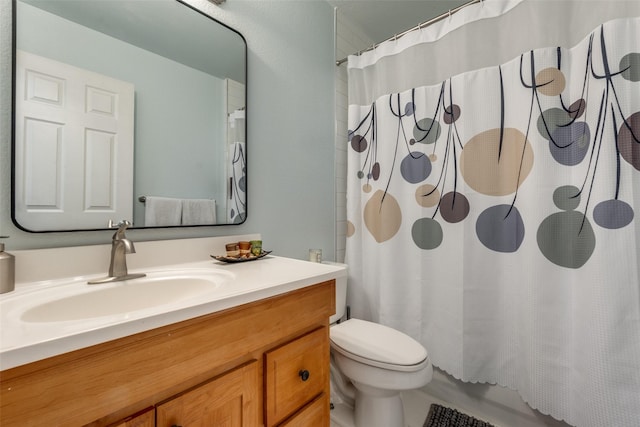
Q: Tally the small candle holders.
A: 3